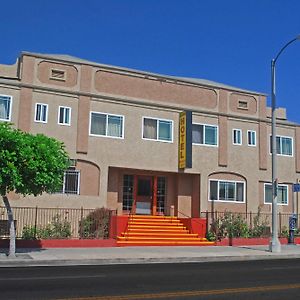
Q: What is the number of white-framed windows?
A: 12